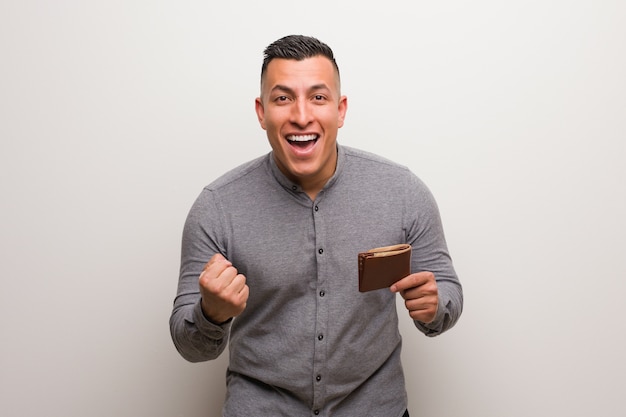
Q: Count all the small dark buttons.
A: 7